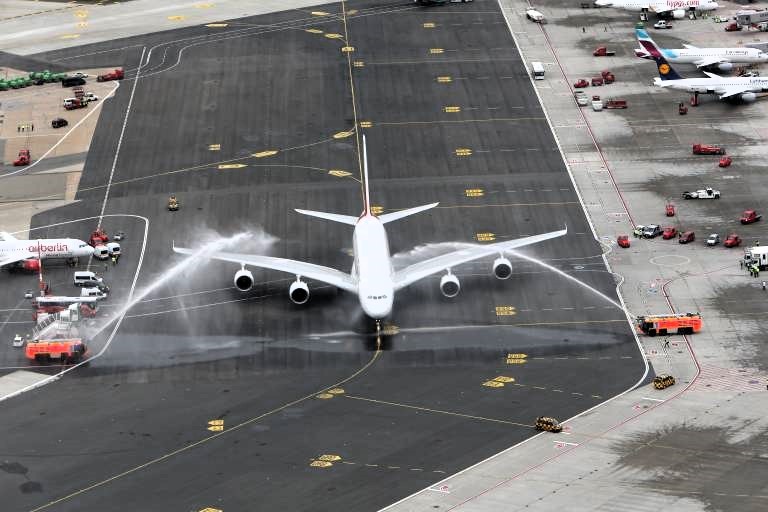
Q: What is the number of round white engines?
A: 4